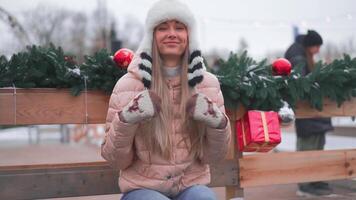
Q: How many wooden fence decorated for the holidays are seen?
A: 1